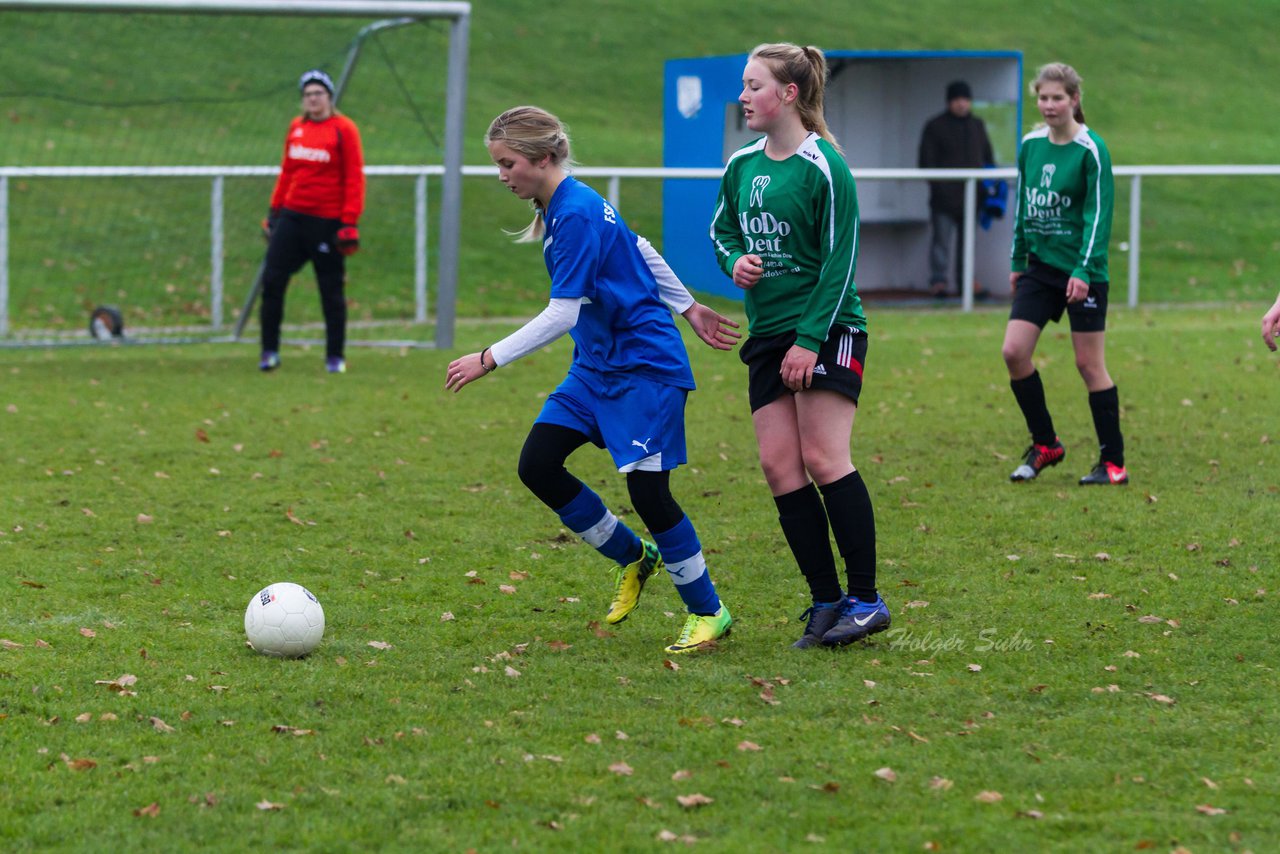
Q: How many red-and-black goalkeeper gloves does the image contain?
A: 2